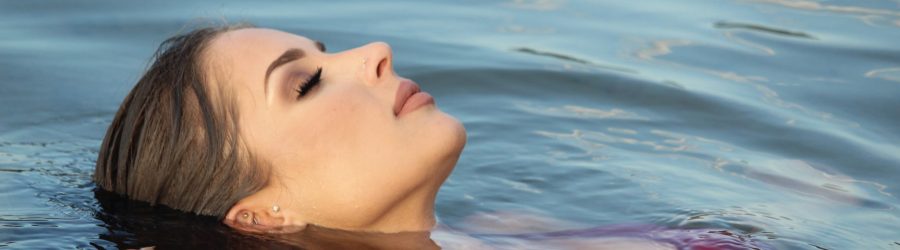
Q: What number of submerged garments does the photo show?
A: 1